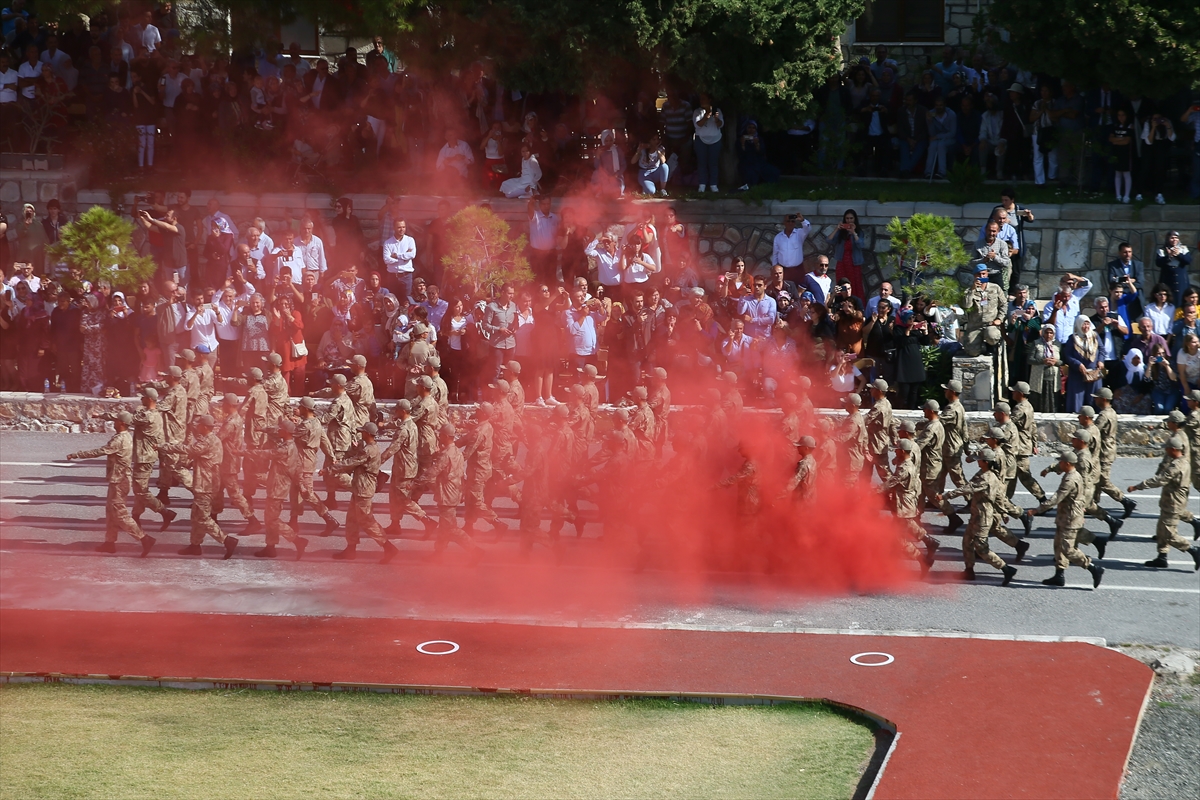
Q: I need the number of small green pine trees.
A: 3